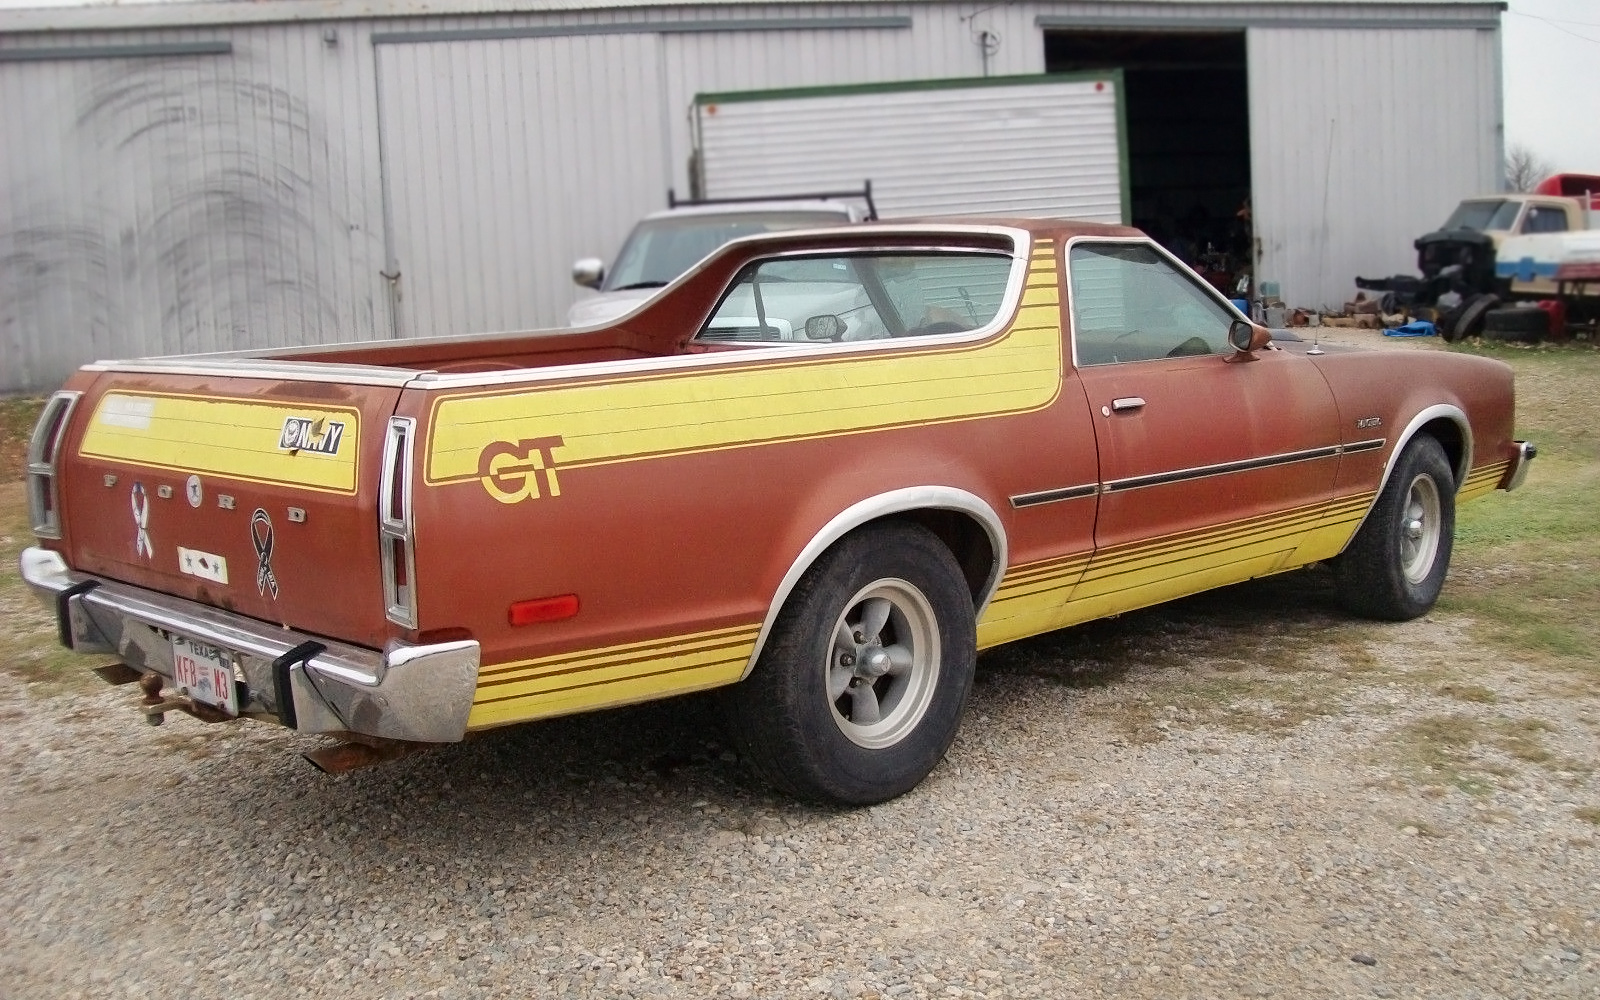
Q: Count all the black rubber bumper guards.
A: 2